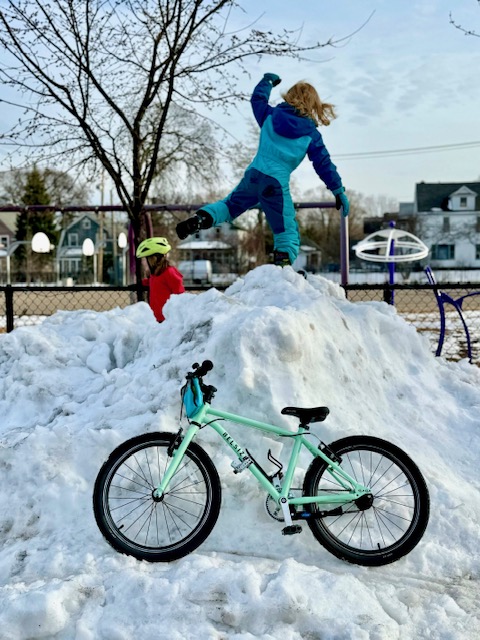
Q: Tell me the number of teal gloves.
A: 2